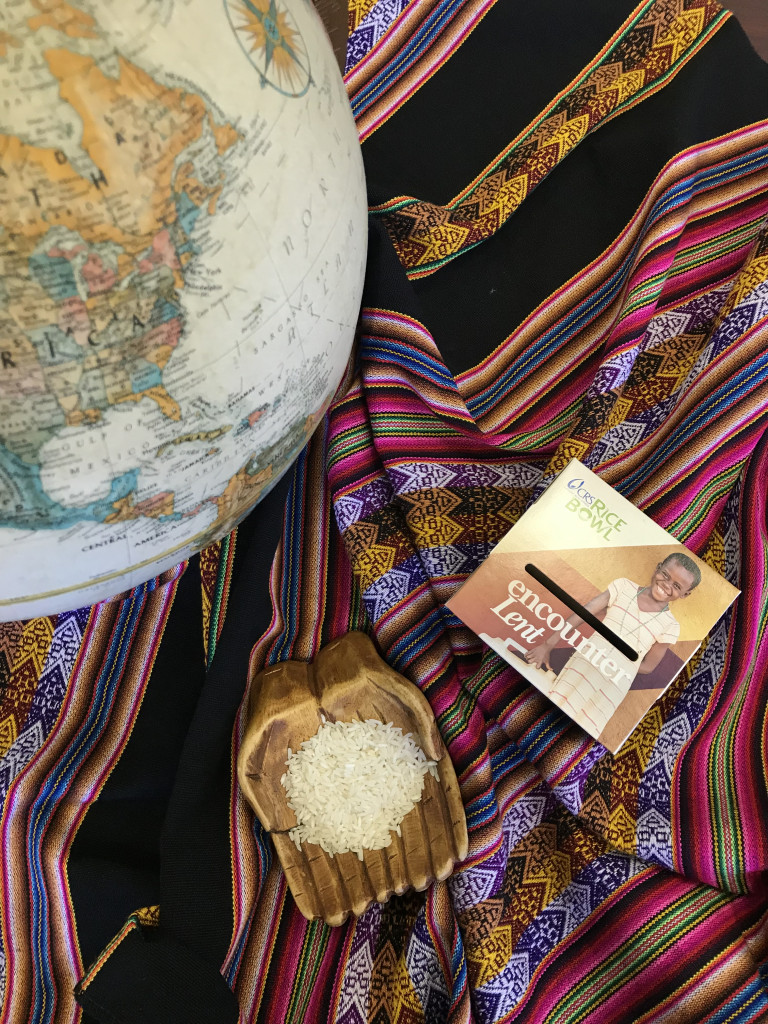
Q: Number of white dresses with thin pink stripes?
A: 1